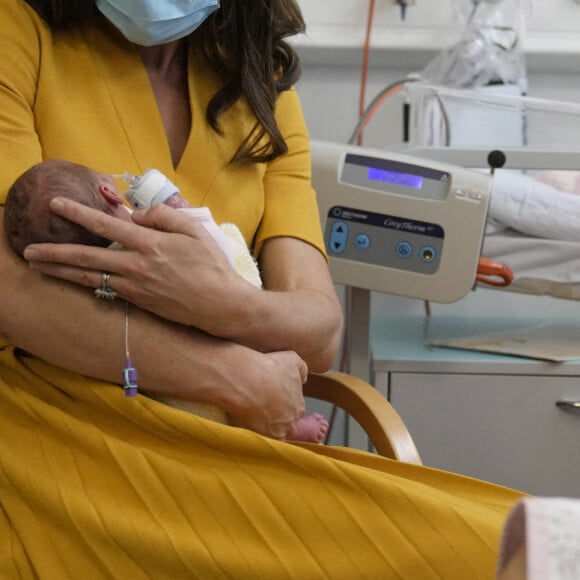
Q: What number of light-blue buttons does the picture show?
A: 4